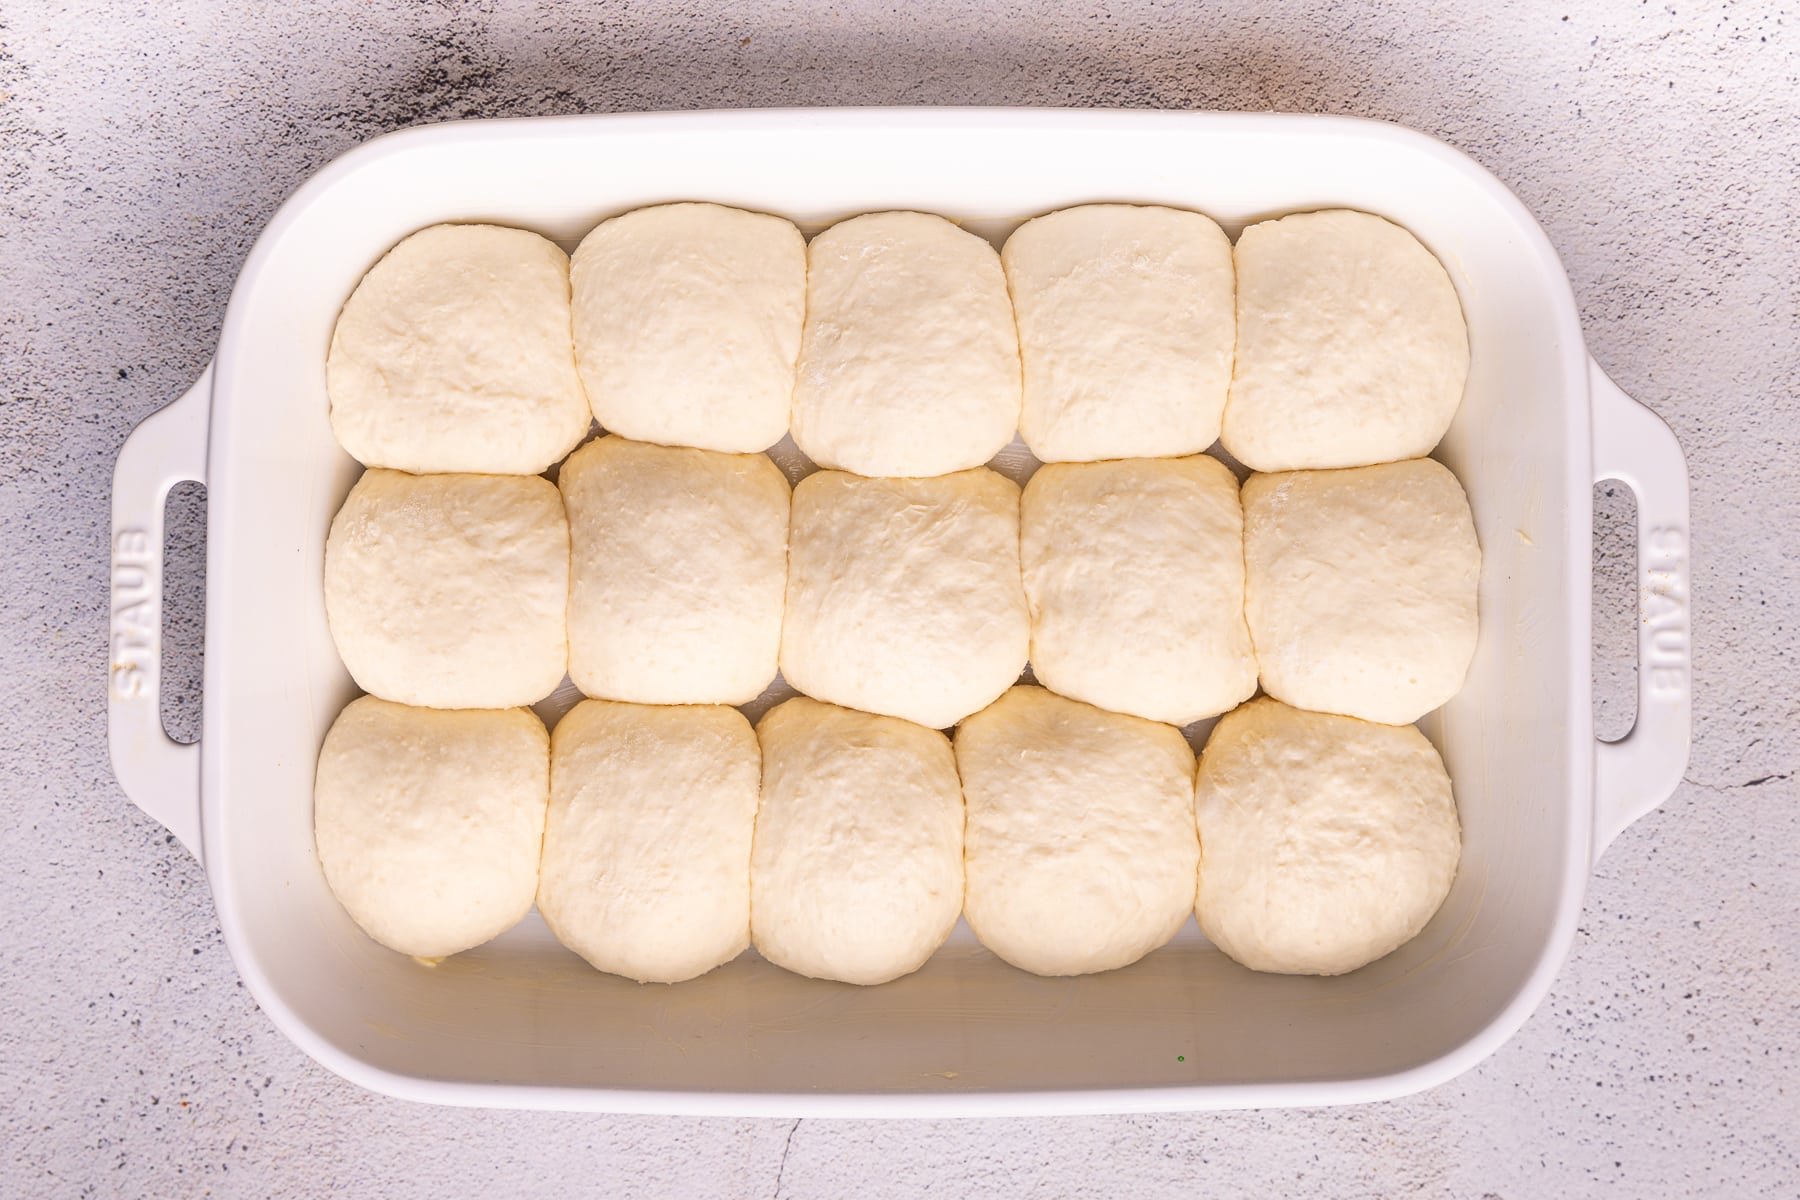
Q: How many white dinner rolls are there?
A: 15